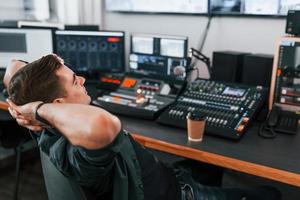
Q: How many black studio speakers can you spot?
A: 2